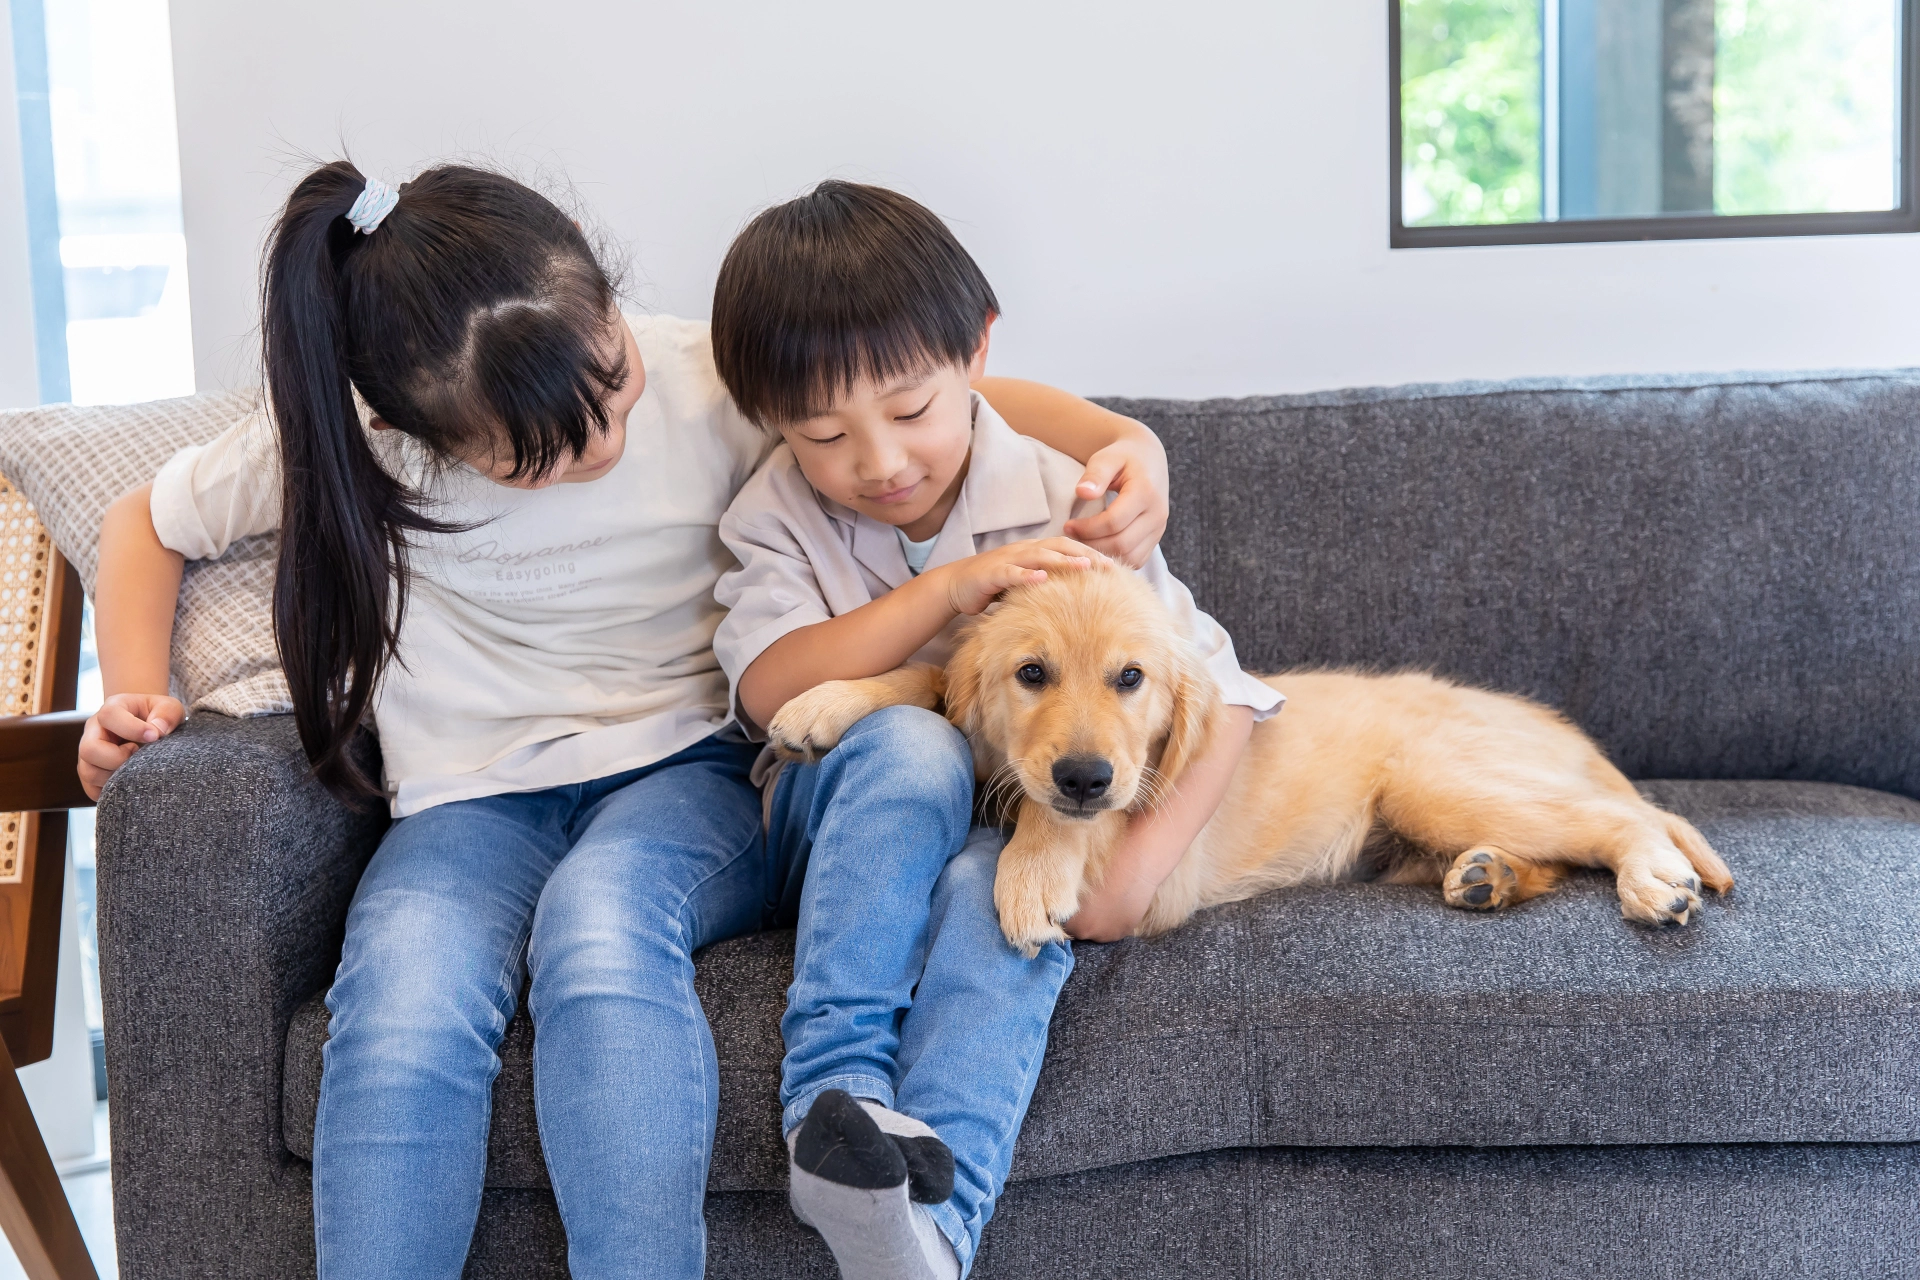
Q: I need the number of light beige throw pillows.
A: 1